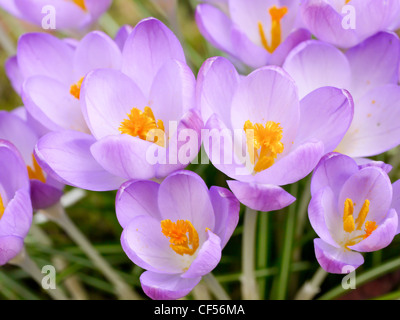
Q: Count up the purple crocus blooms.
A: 11